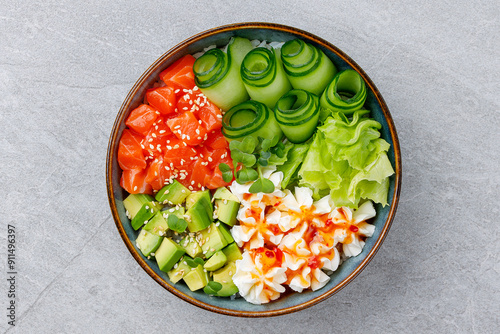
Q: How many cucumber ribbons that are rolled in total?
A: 6